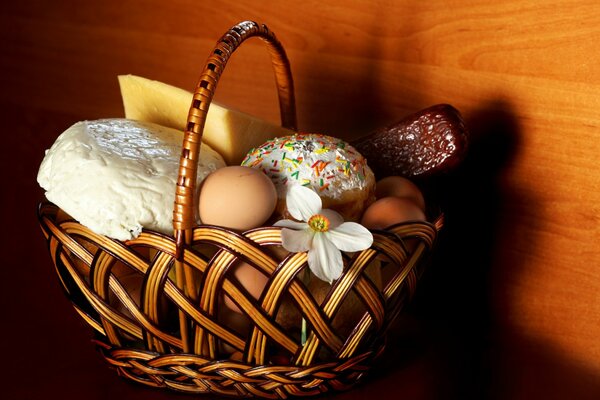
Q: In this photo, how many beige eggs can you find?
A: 4